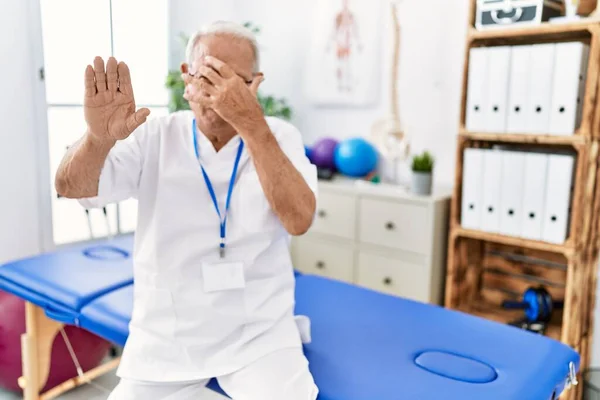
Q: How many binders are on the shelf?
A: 10